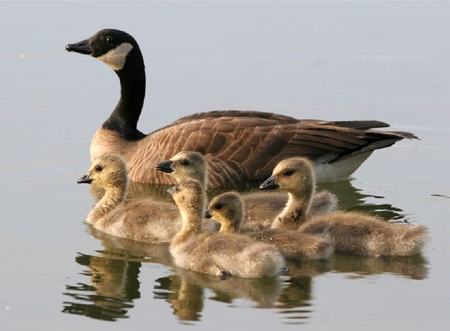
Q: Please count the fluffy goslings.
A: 5